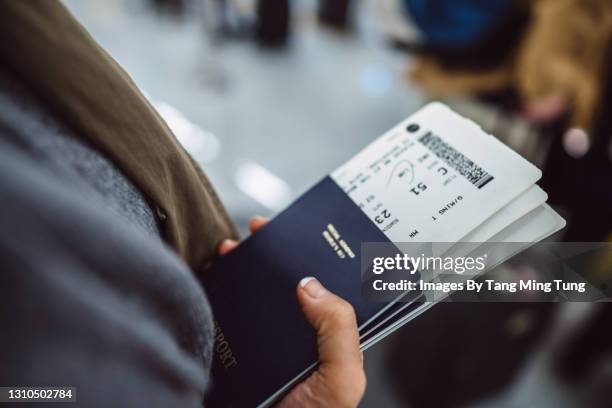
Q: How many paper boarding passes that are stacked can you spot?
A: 3